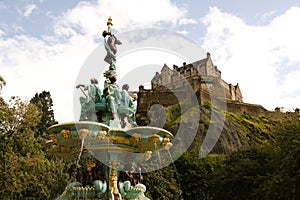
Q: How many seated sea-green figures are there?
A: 3